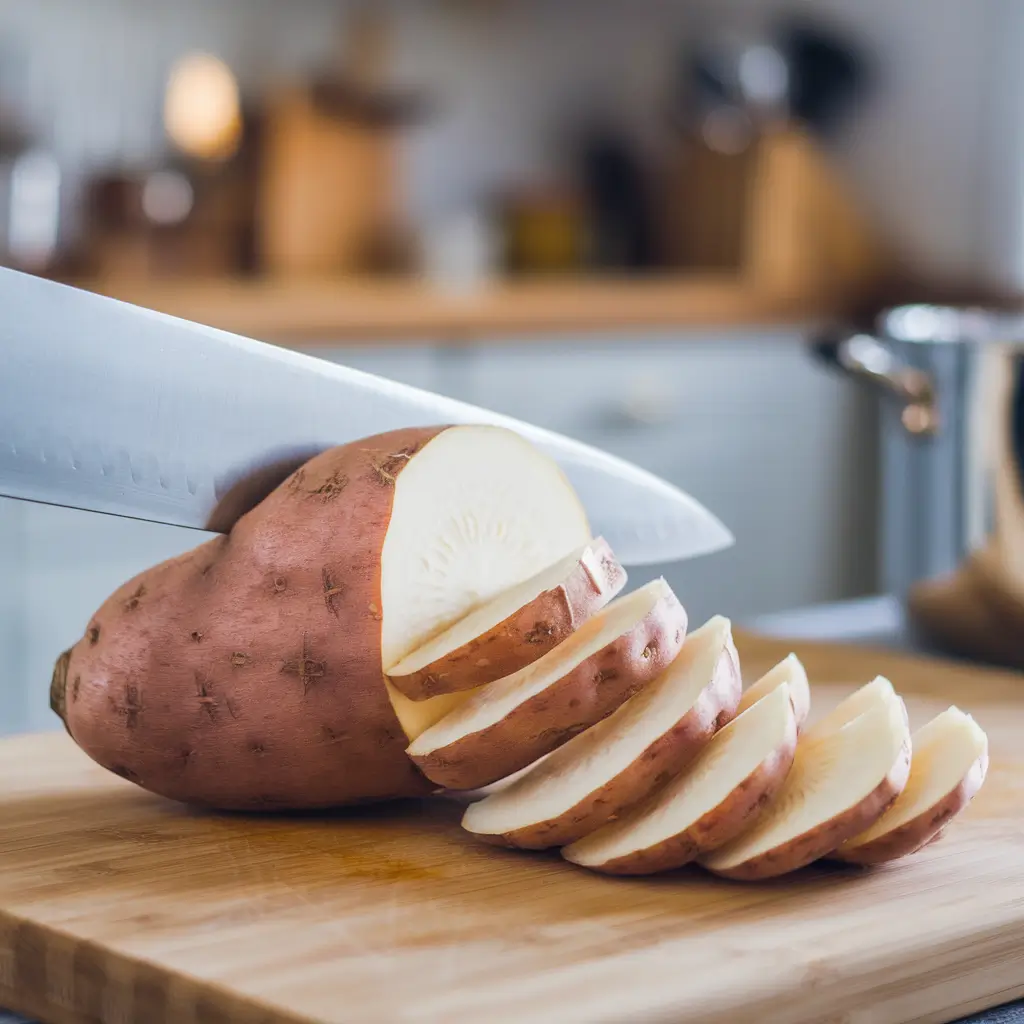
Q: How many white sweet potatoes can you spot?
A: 1